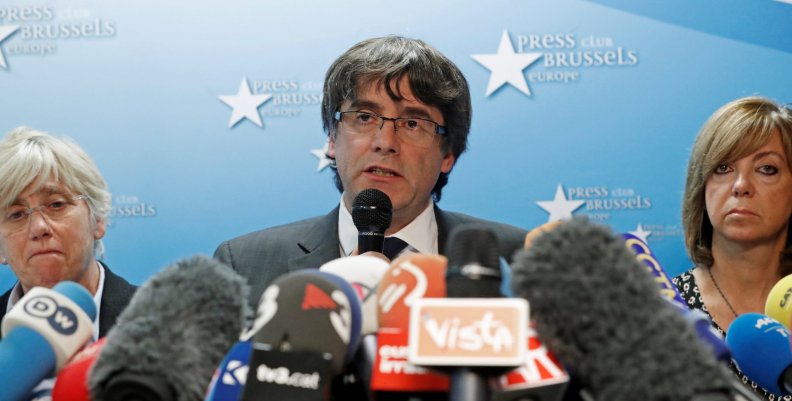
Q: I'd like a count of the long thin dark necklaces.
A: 1